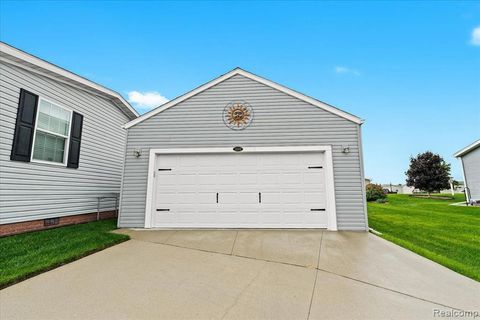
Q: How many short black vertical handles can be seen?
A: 2